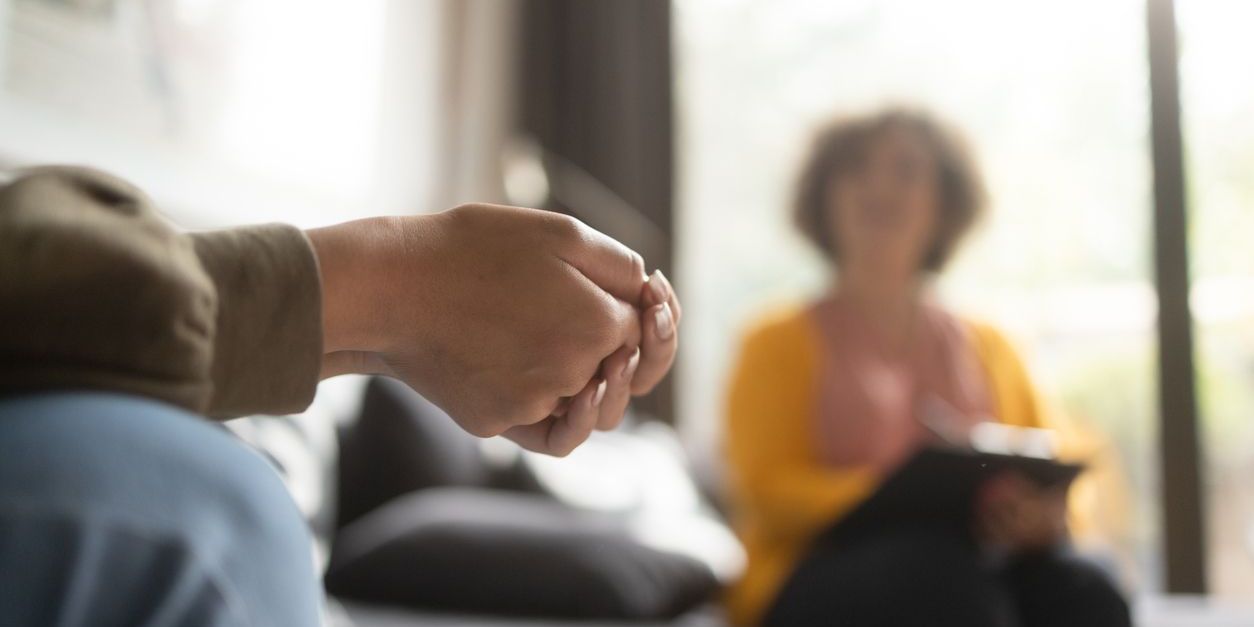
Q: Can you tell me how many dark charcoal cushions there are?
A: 2